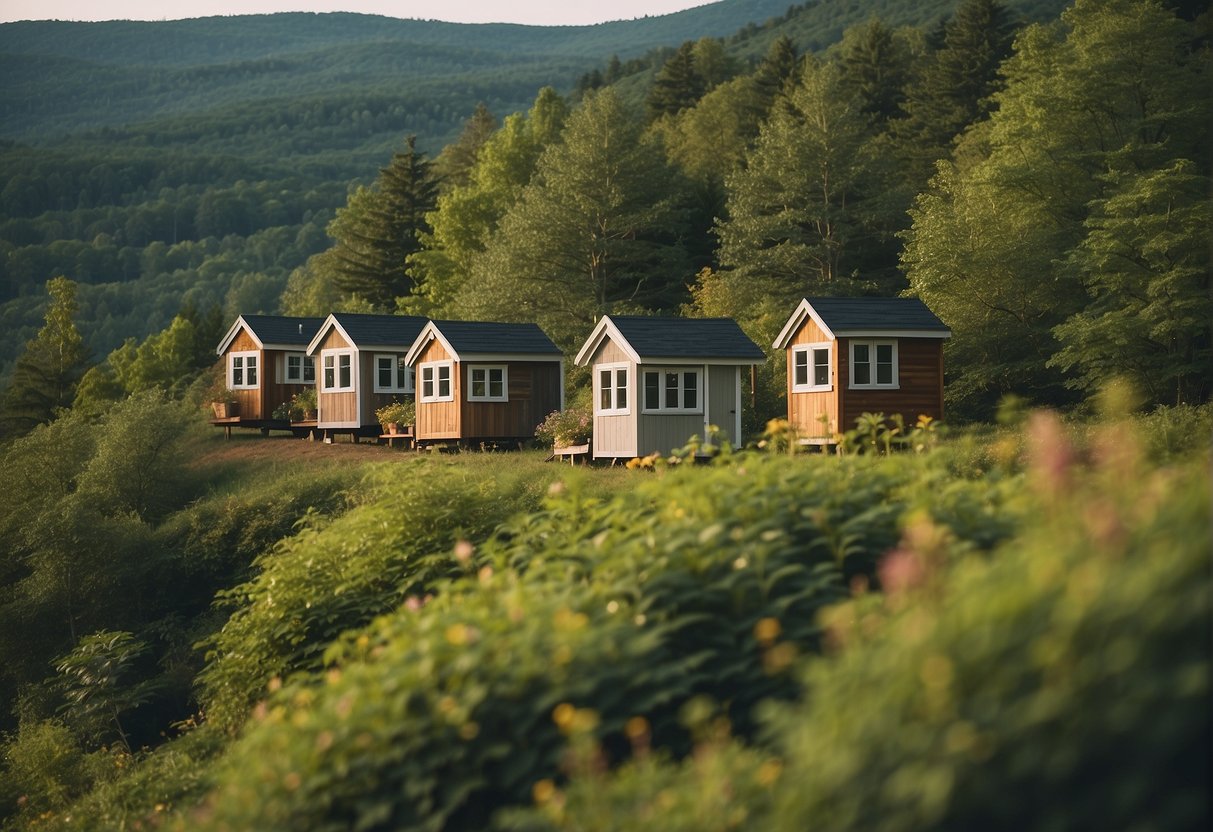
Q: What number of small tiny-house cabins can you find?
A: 5